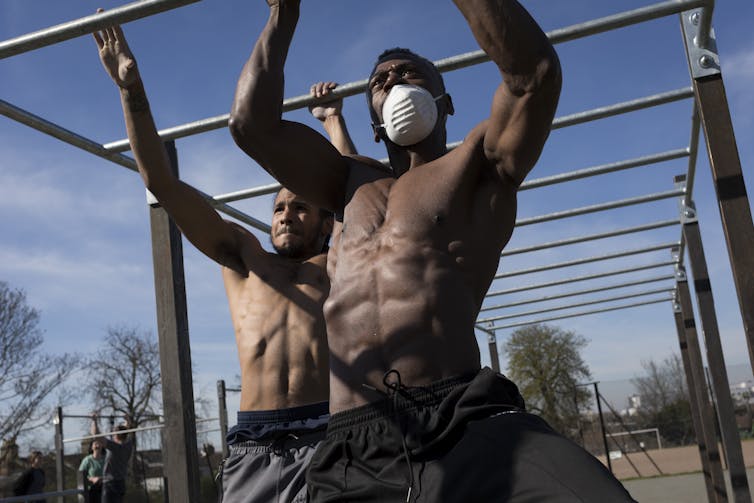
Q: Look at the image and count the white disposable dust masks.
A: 1